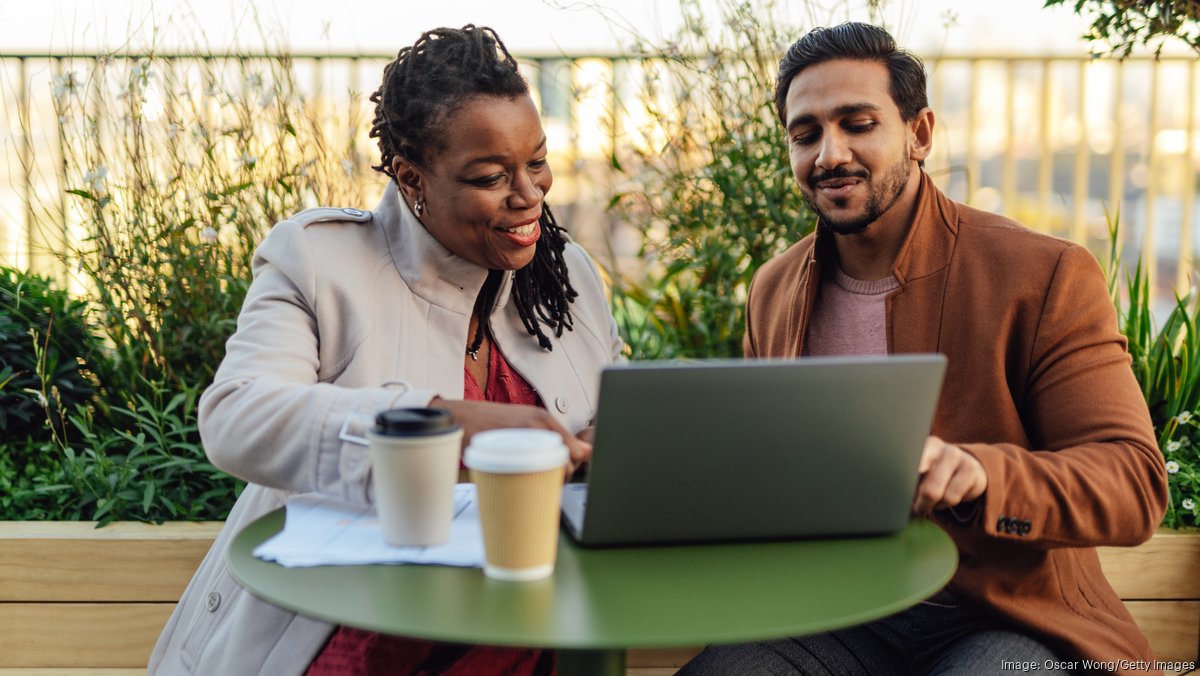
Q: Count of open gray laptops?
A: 1